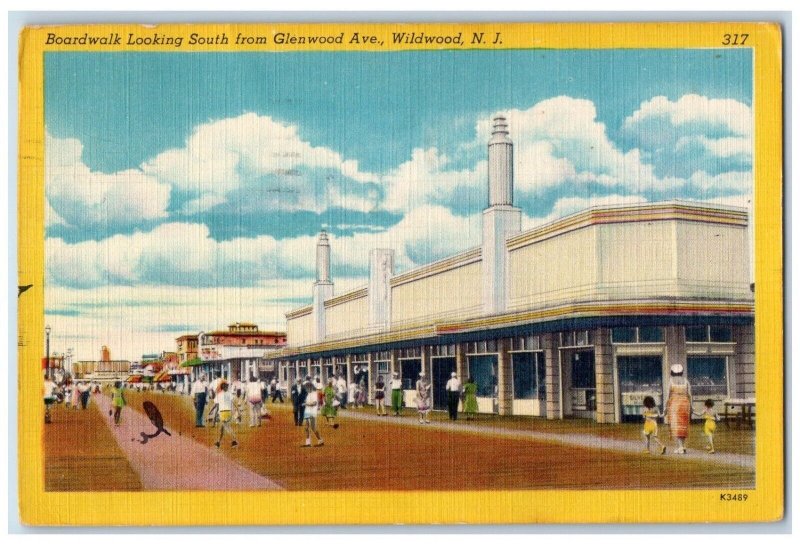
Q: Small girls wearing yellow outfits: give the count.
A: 2